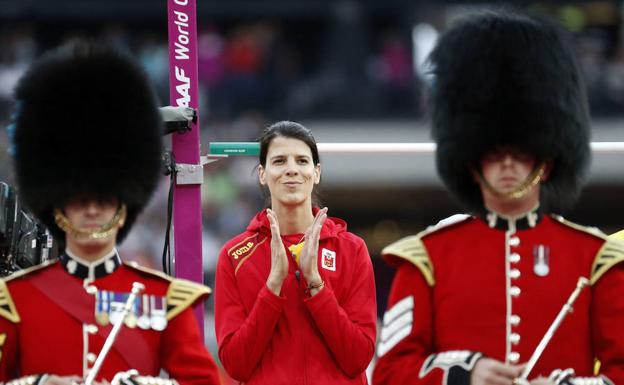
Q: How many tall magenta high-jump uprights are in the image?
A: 1